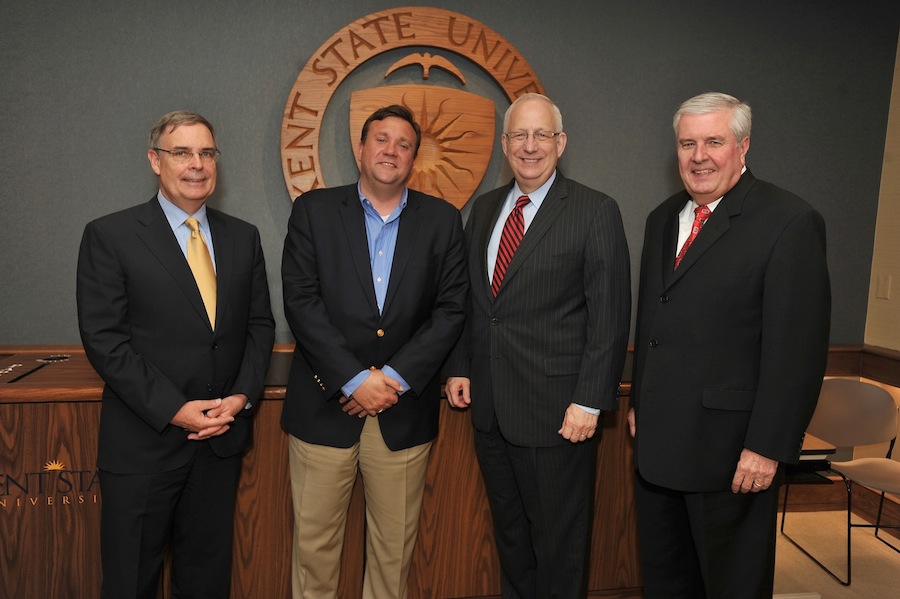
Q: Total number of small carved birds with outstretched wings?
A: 1